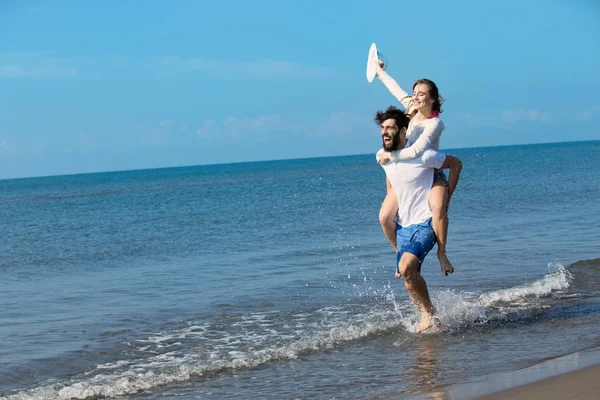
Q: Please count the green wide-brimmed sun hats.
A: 0